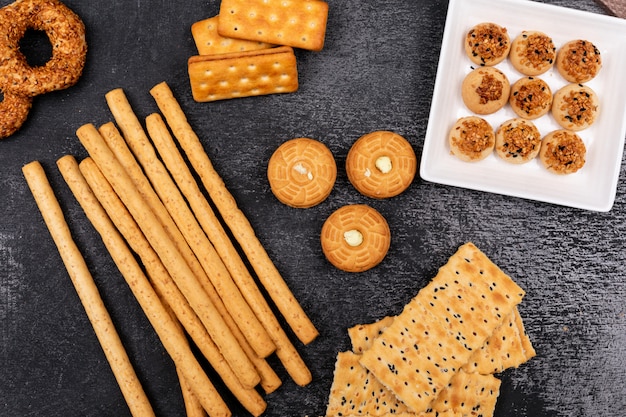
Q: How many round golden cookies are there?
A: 3